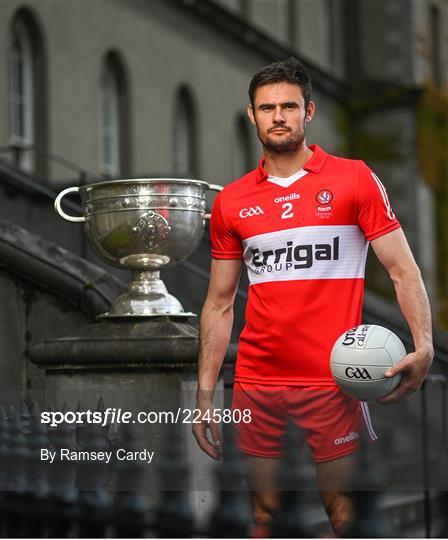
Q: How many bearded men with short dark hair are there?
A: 1